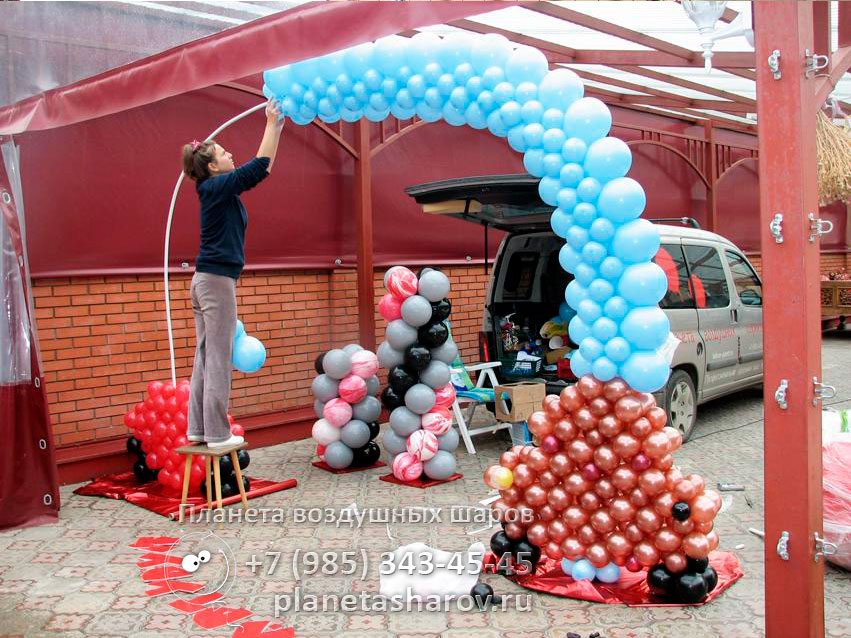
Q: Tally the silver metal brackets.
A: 8